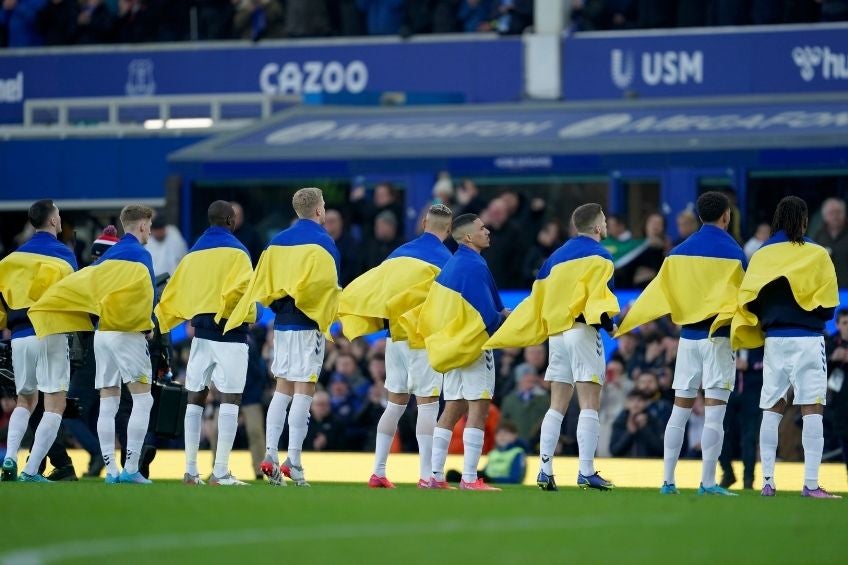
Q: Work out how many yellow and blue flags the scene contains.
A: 9